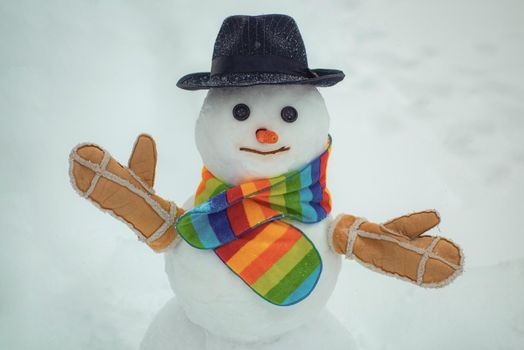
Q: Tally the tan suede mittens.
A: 2